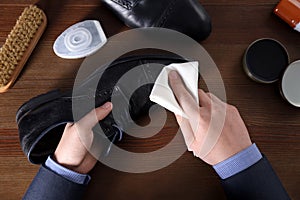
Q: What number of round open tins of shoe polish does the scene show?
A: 2